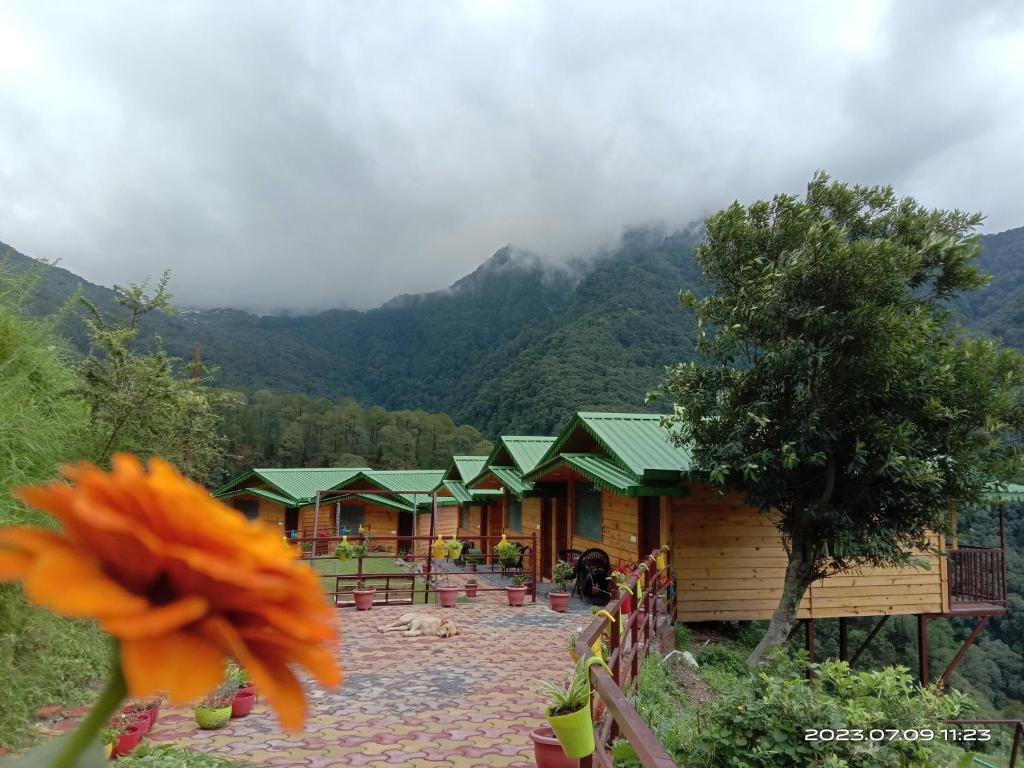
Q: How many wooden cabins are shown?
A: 5